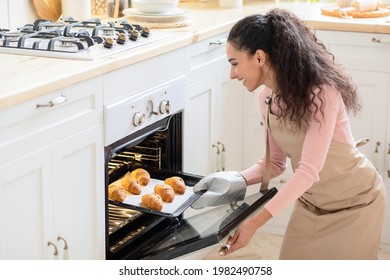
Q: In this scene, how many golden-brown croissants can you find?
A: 6